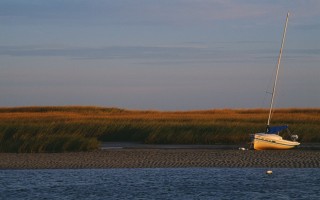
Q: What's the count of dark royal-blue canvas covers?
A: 1